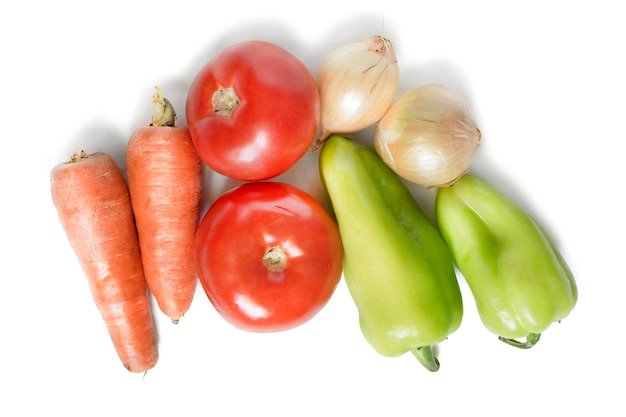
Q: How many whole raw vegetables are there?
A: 8